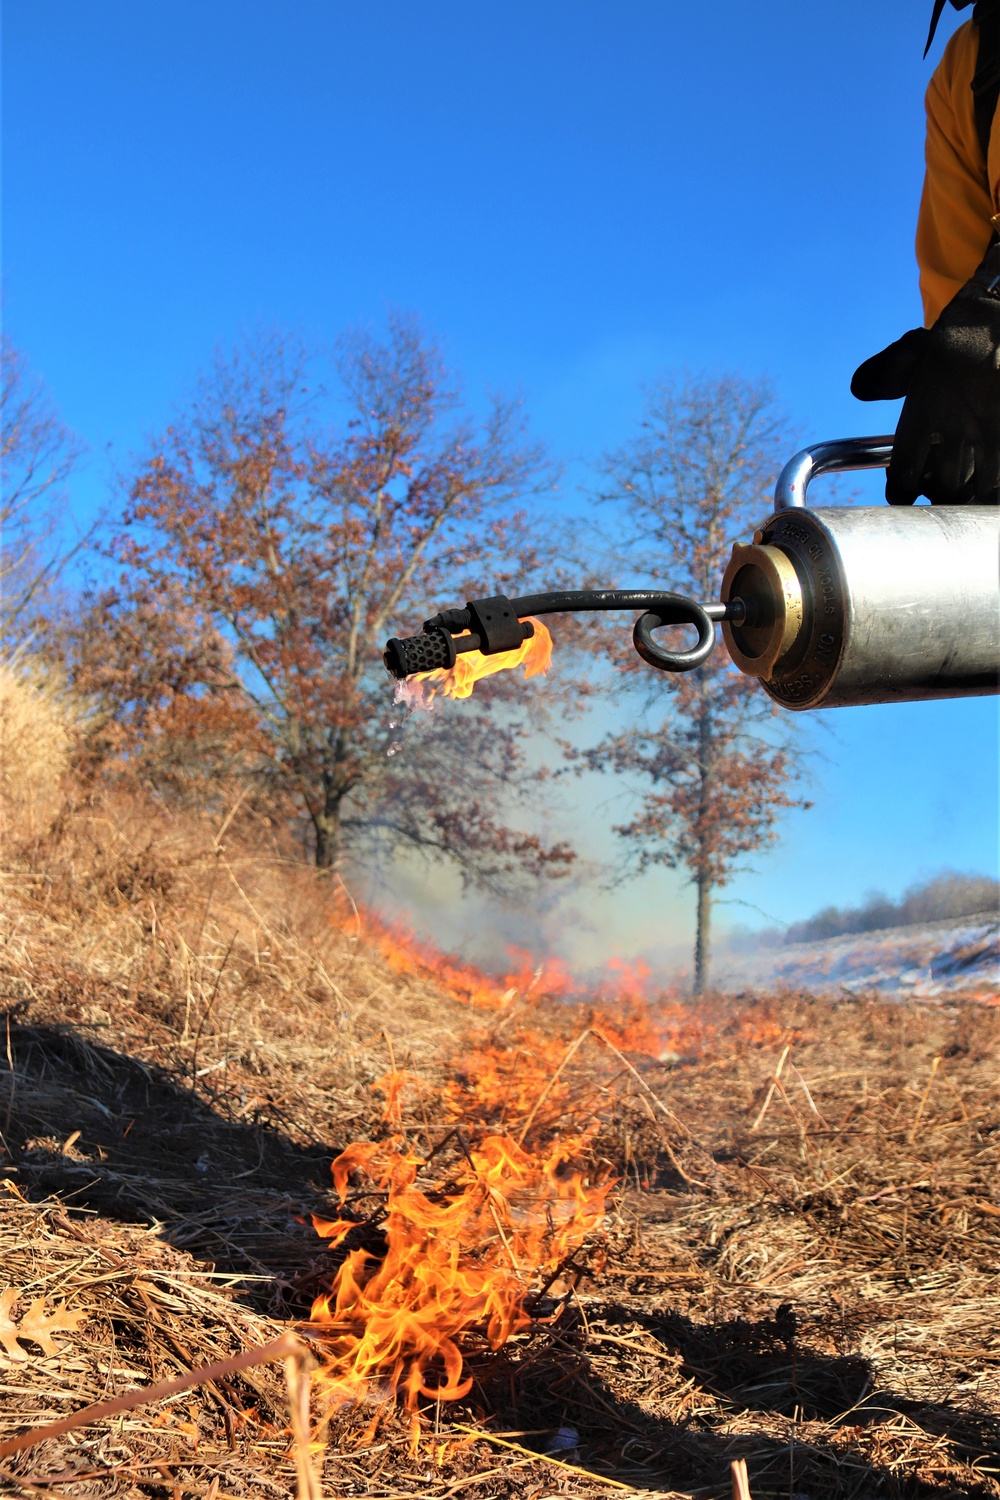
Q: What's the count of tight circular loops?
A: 1